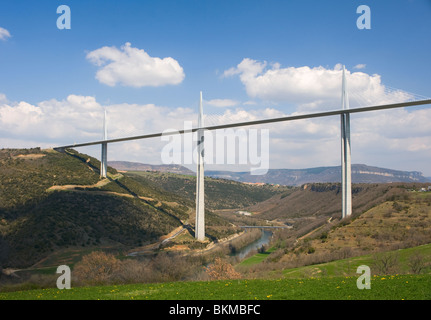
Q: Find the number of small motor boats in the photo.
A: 0